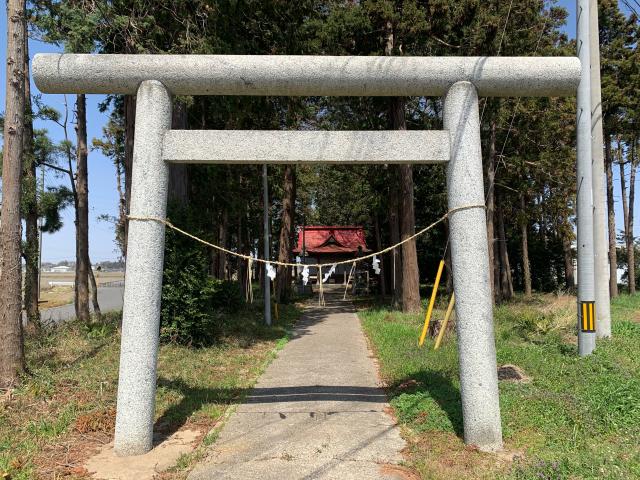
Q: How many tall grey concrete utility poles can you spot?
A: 2